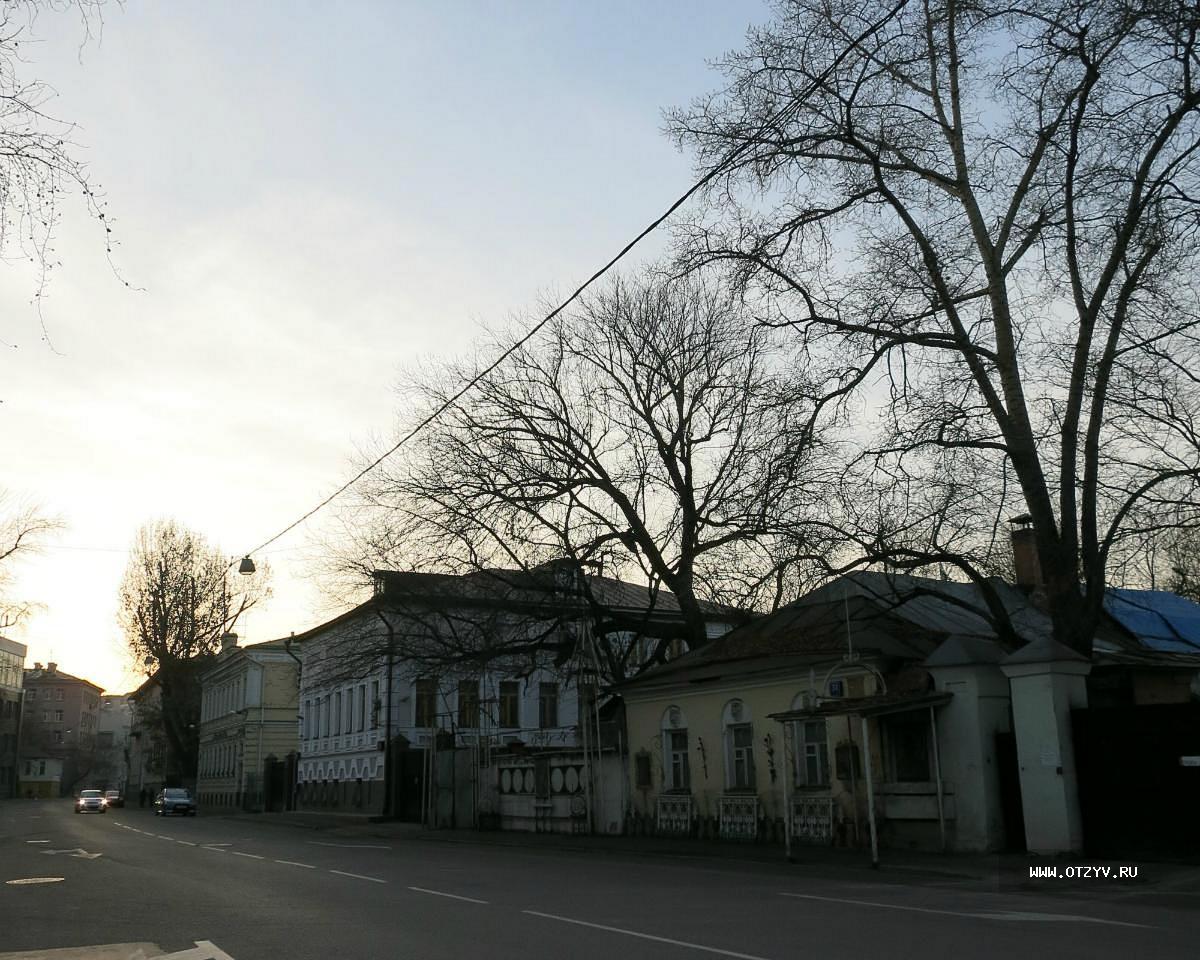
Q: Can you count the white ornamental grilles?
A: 3